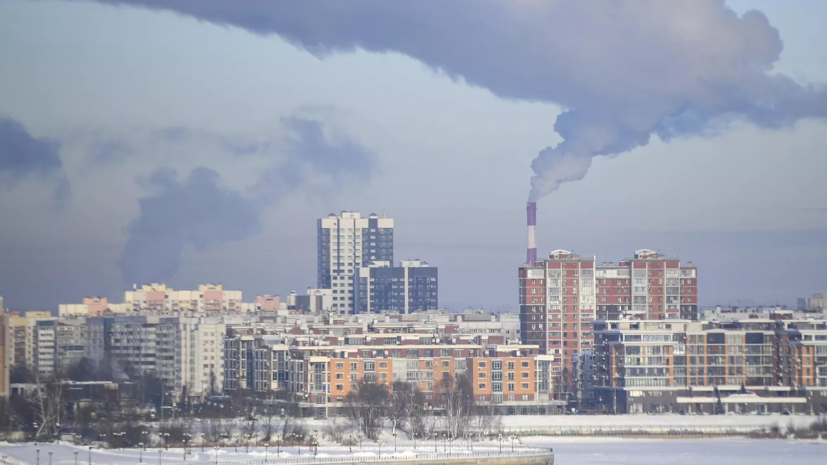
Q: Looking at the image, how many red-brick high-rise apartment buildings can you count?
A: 2